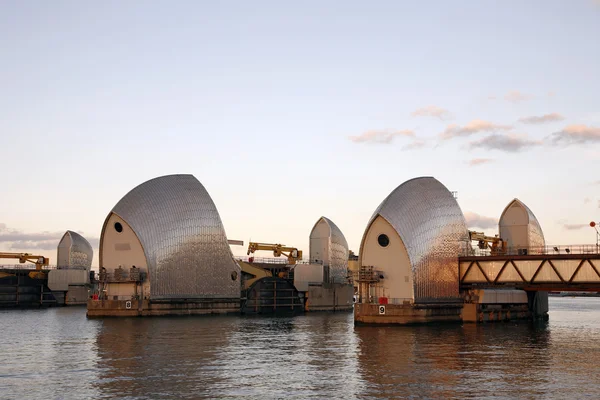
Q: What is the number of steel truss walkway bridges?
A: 1